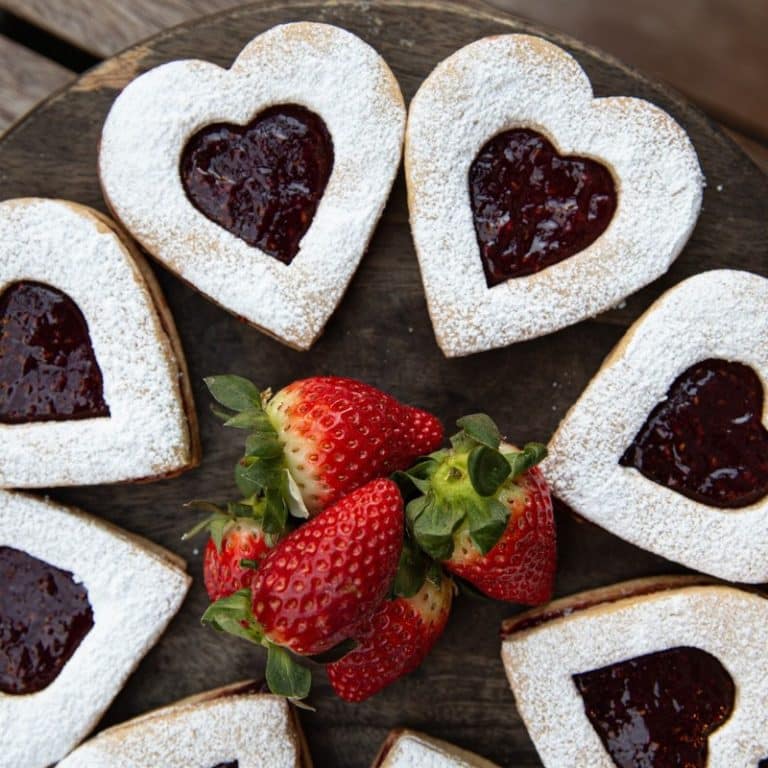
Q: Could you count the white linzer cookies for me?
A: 8